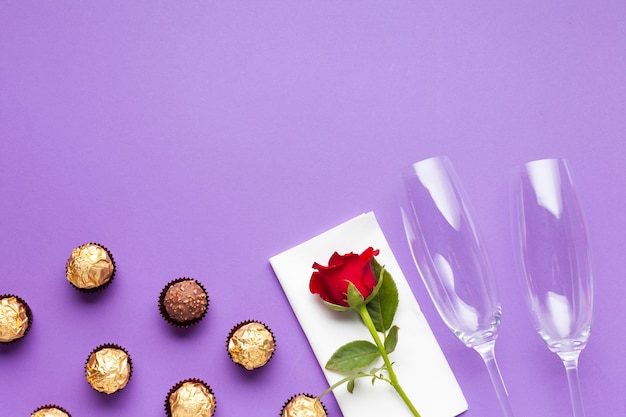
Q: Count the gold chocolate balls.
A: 7